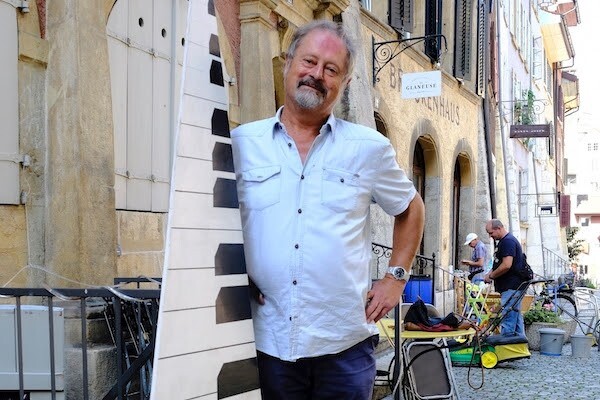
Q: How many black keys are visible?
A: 9